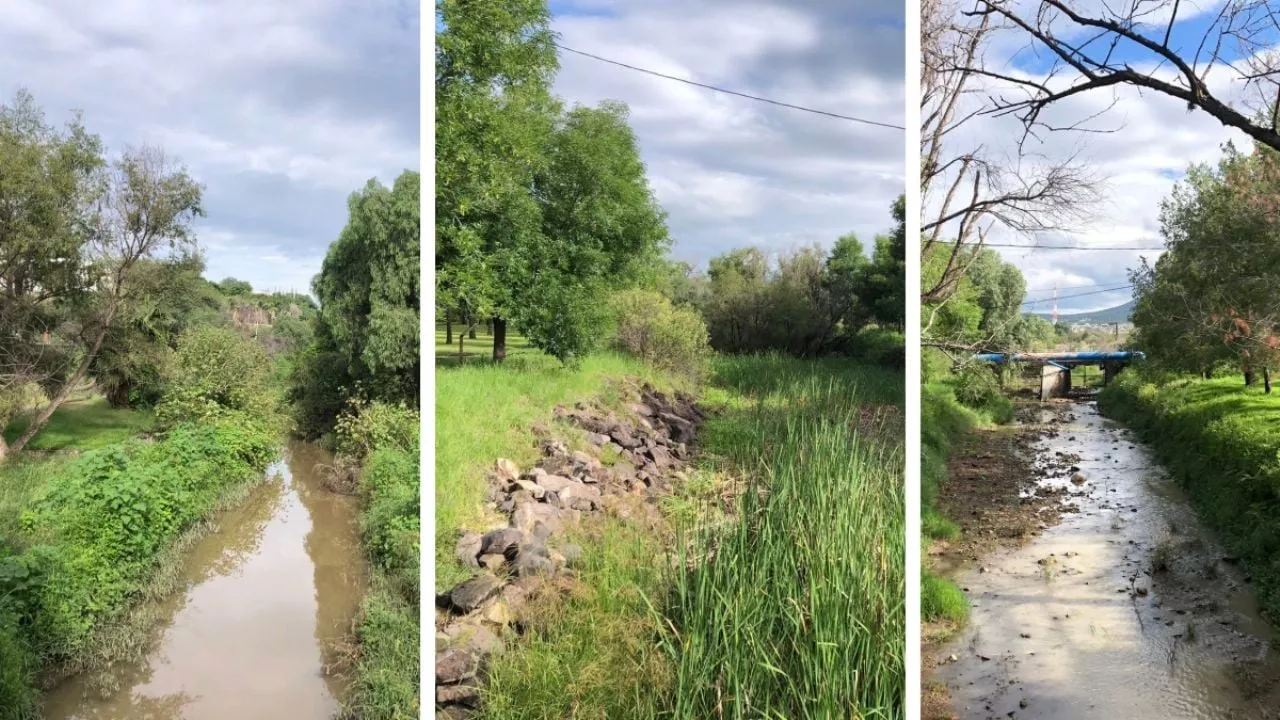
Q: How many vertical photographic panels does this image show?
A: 3